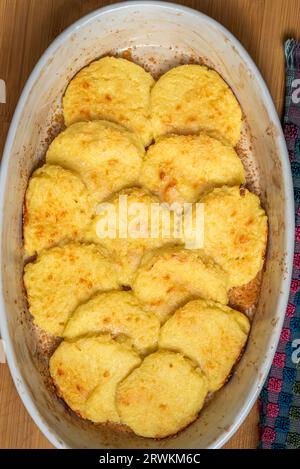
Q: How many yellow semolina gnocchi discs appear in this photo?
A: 13